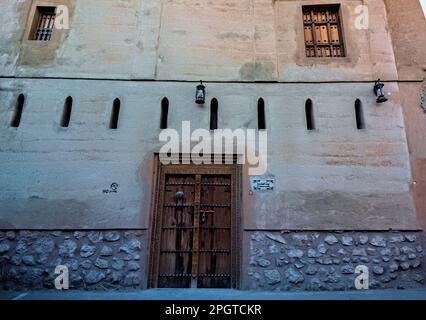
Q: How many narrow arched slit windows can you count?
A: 8